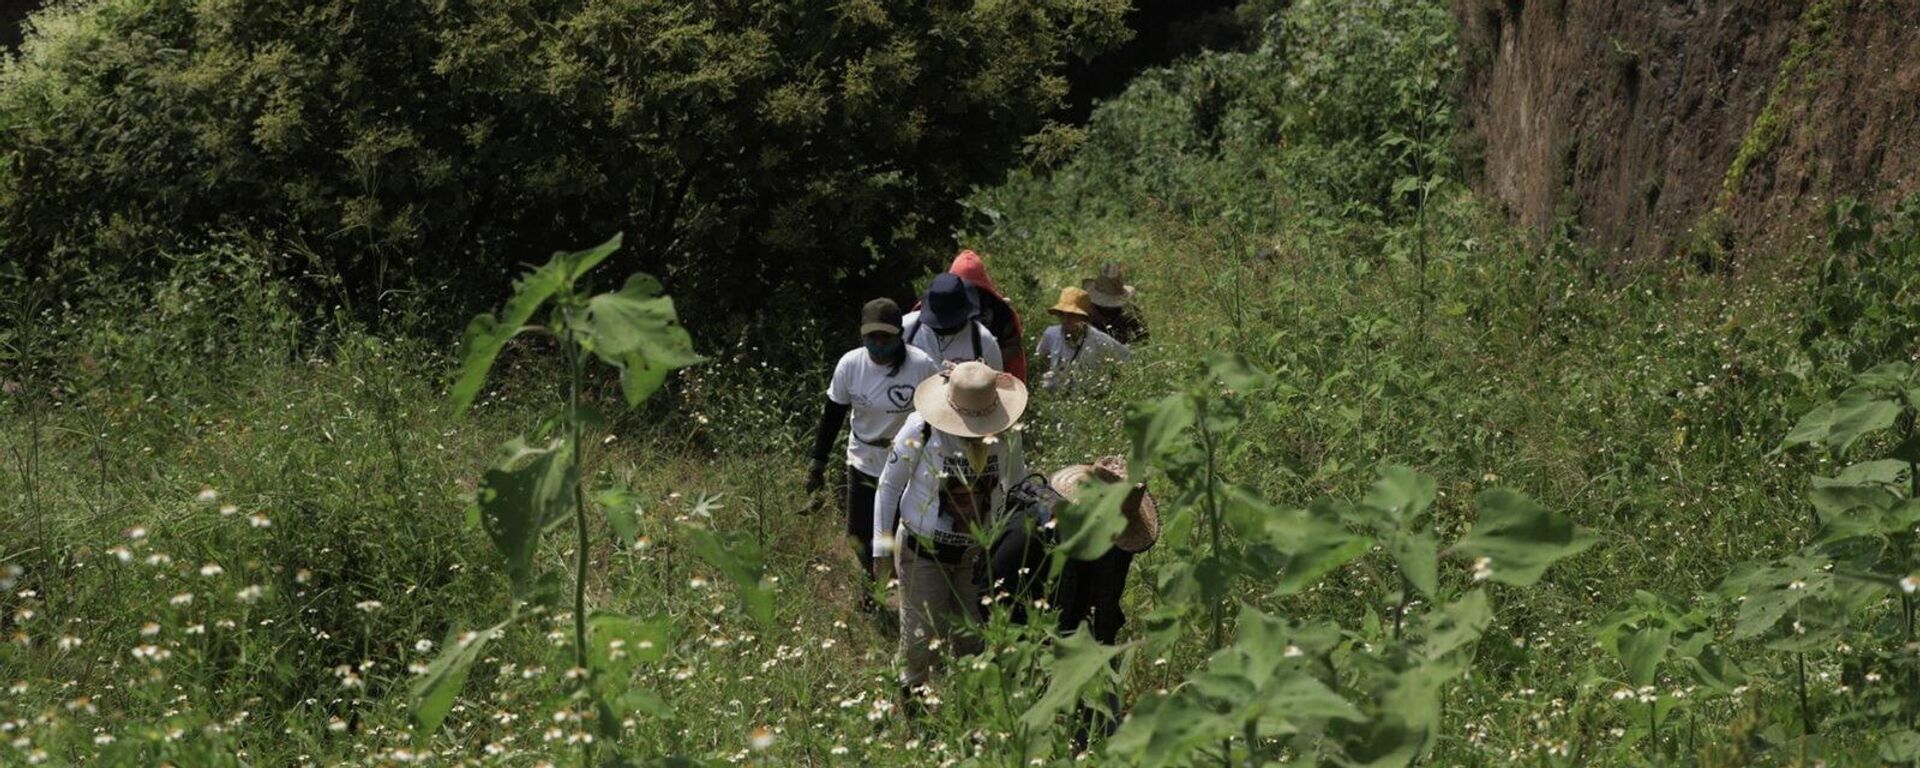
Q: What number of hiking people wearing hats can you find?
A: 6